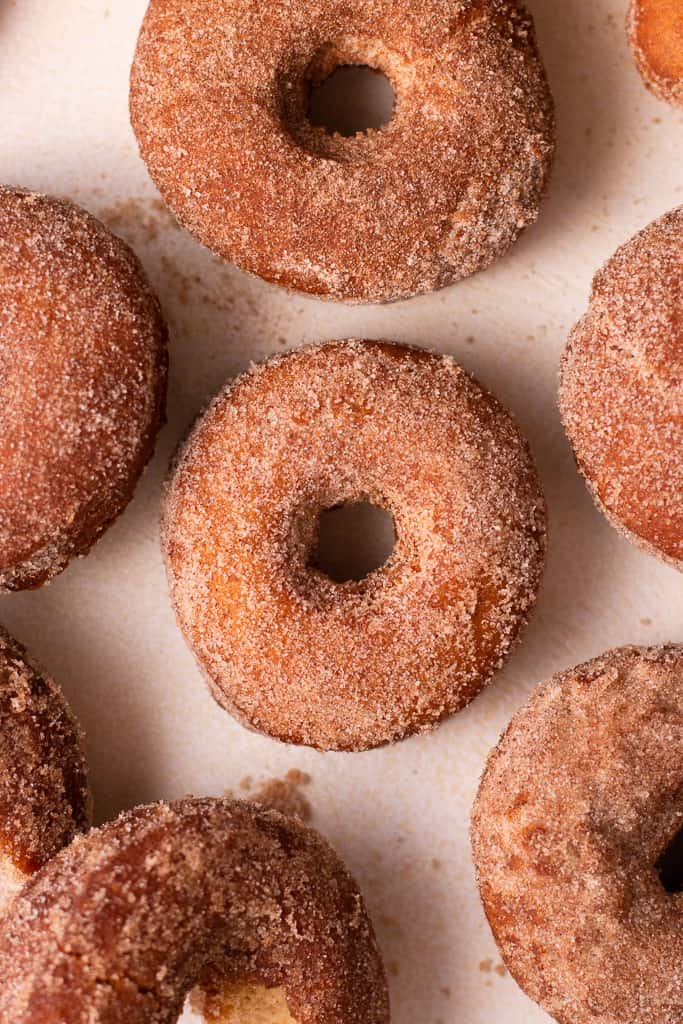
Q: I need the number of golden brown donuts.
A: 8